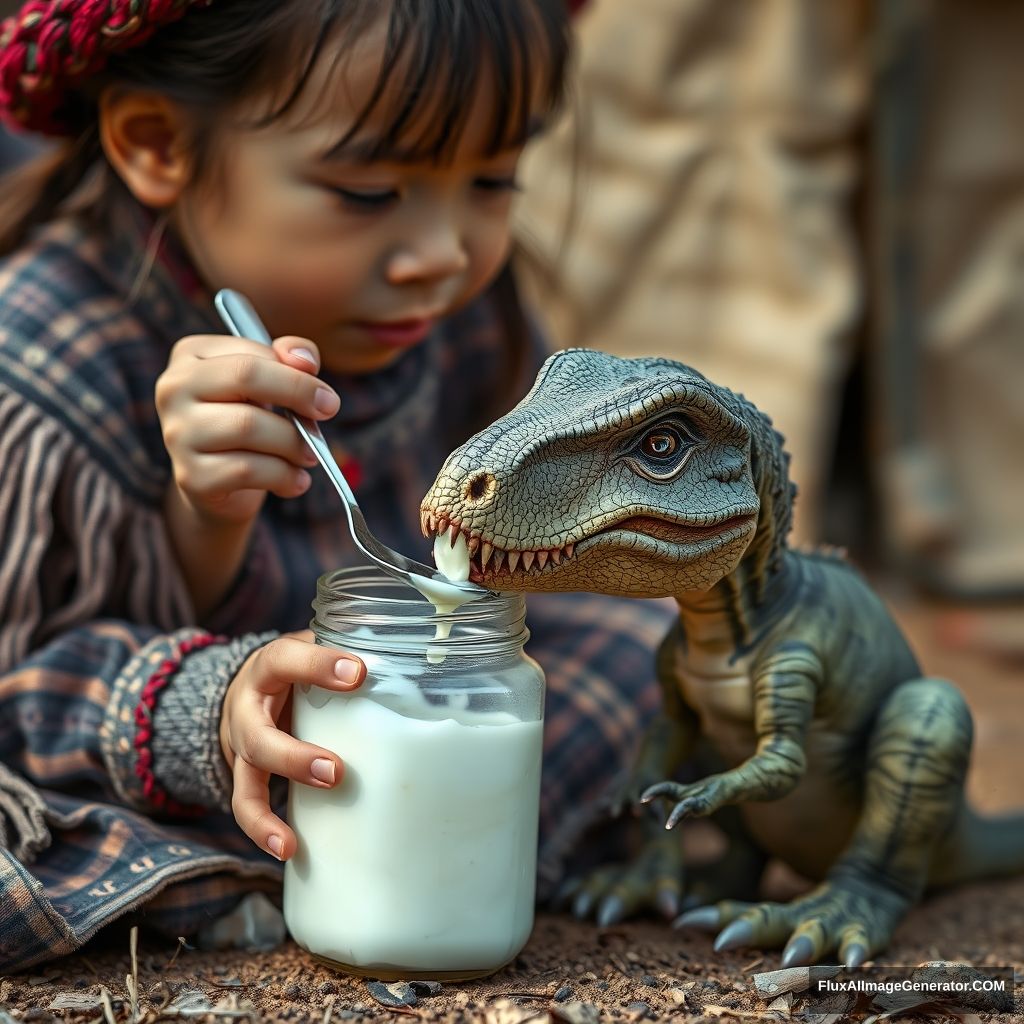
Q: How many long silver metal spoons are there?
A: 1